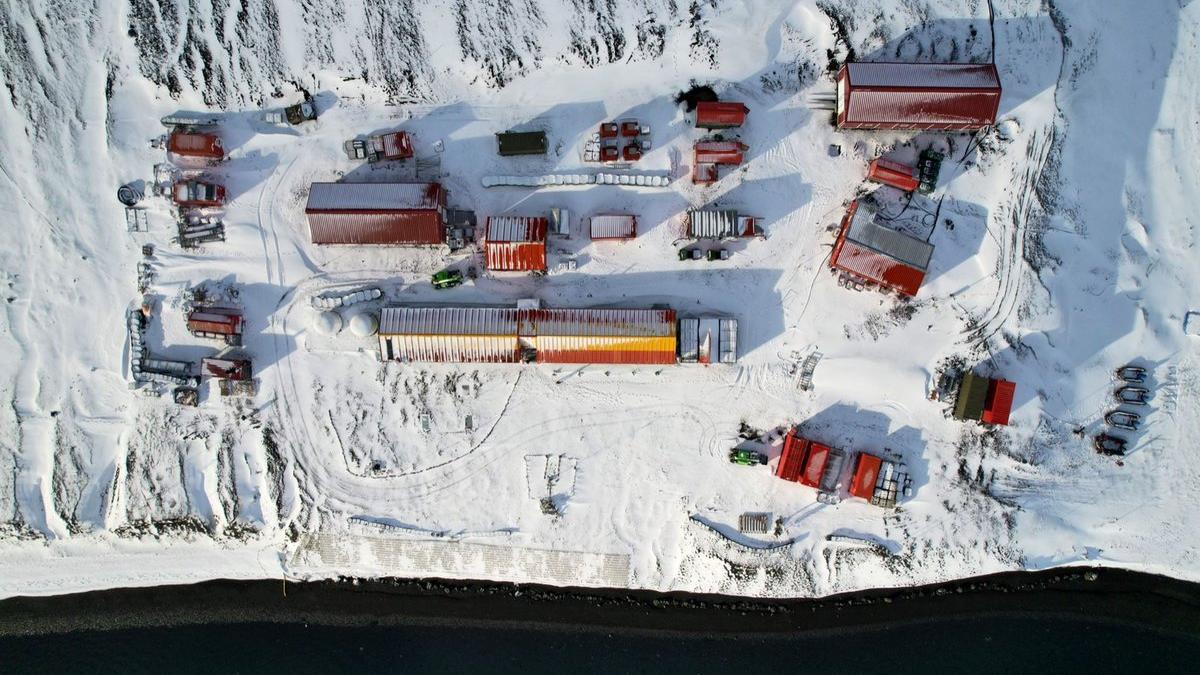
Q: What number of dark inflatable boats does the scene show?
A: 4